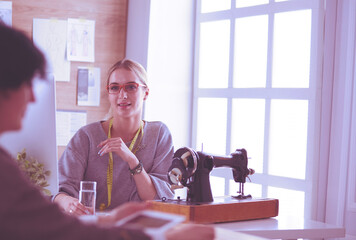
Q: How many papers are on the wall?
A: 5